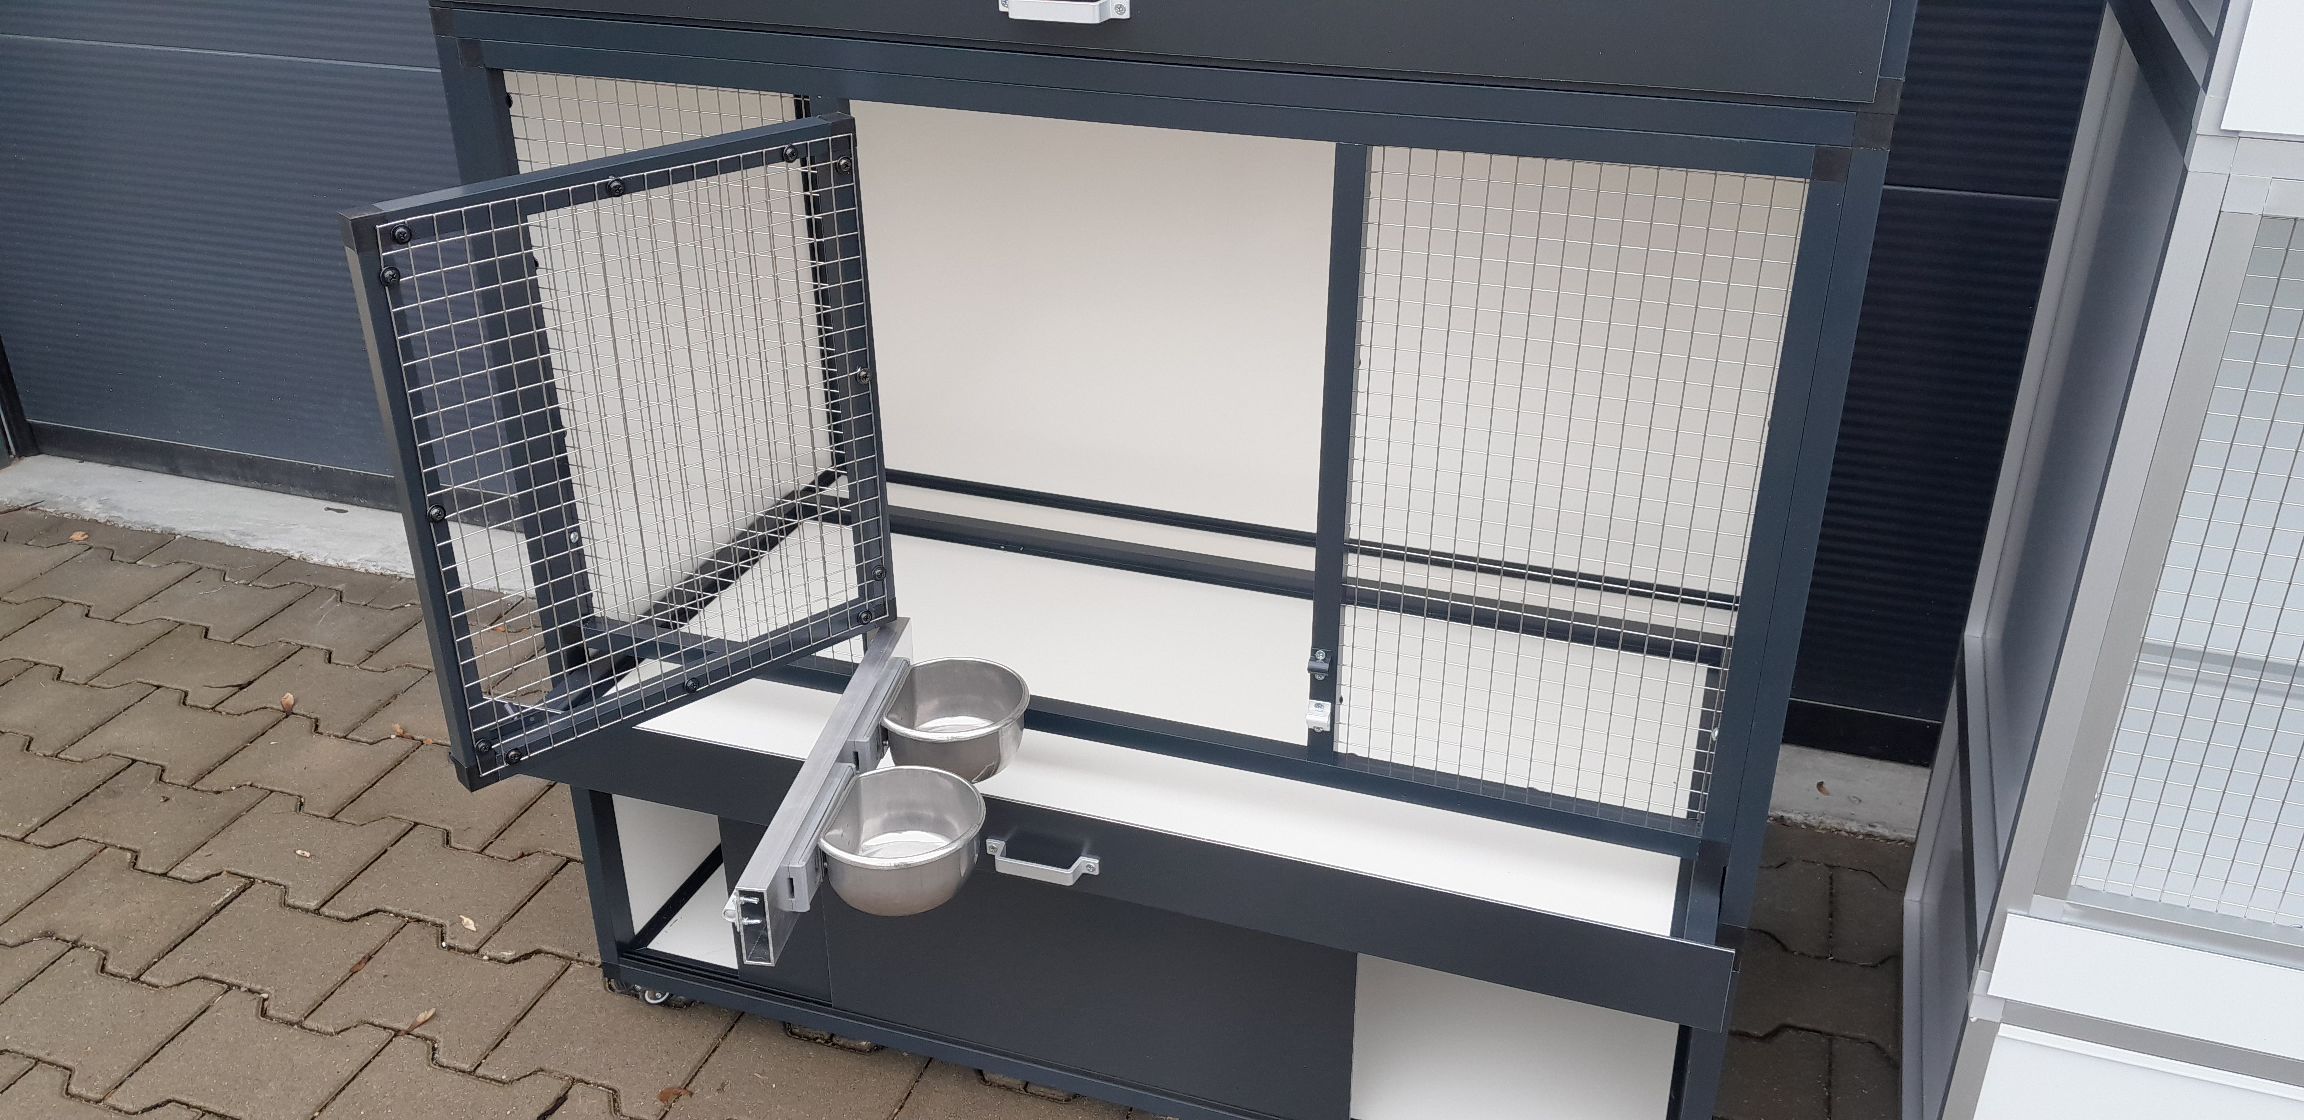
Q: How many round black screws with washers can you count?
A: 12